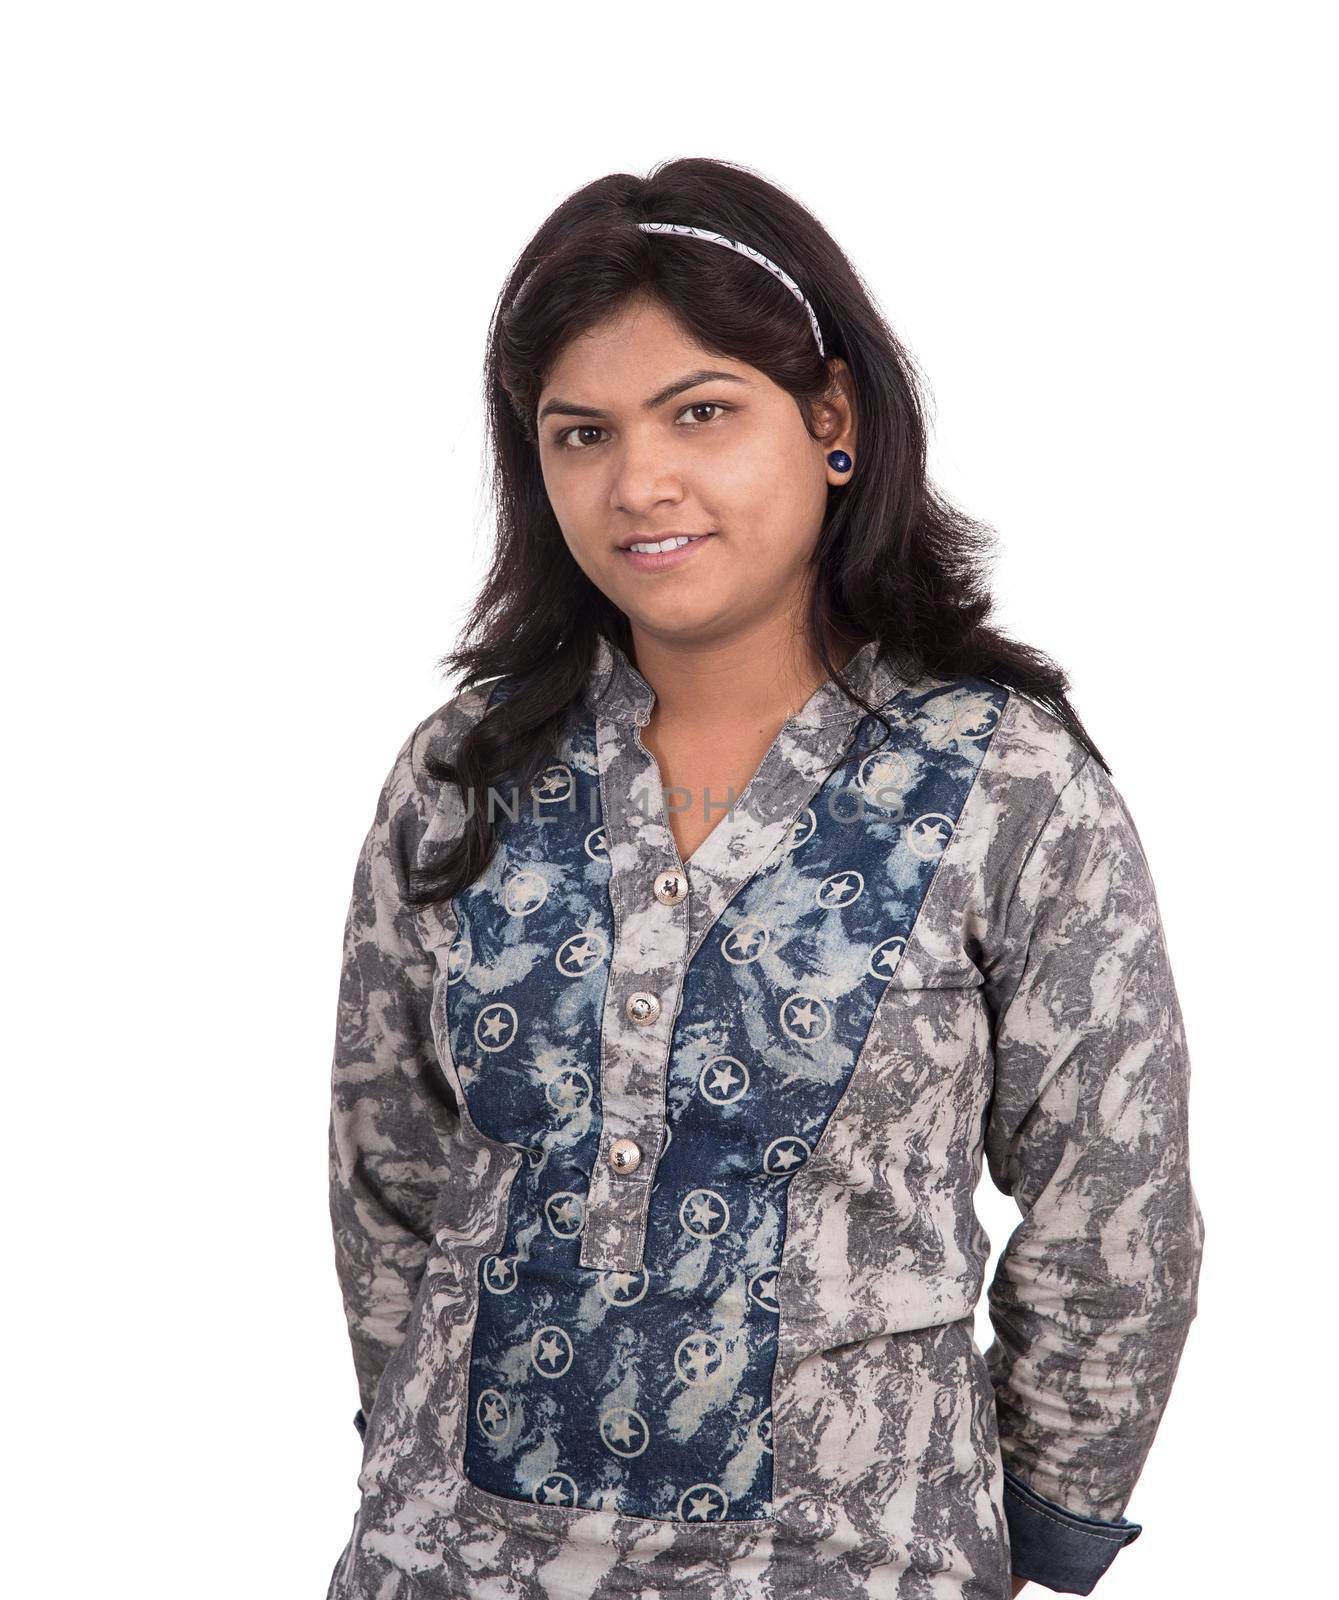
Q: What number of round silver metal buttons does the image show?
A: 3